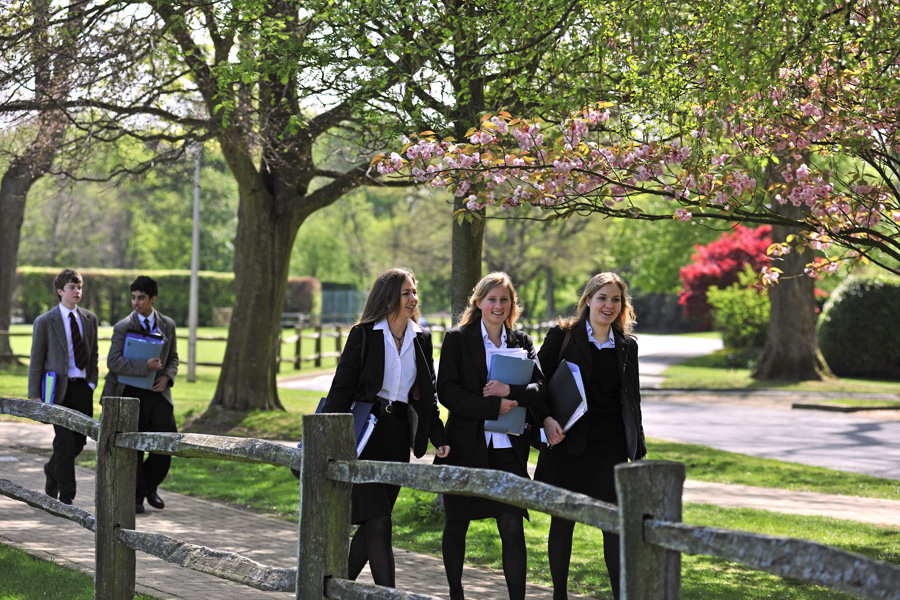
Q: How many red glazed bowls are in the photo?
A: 0